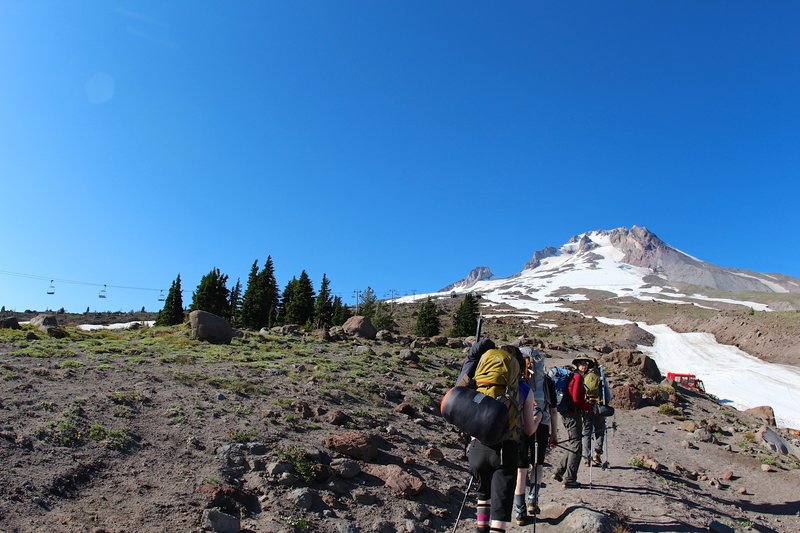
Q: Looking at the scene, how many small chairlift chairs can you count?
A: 3